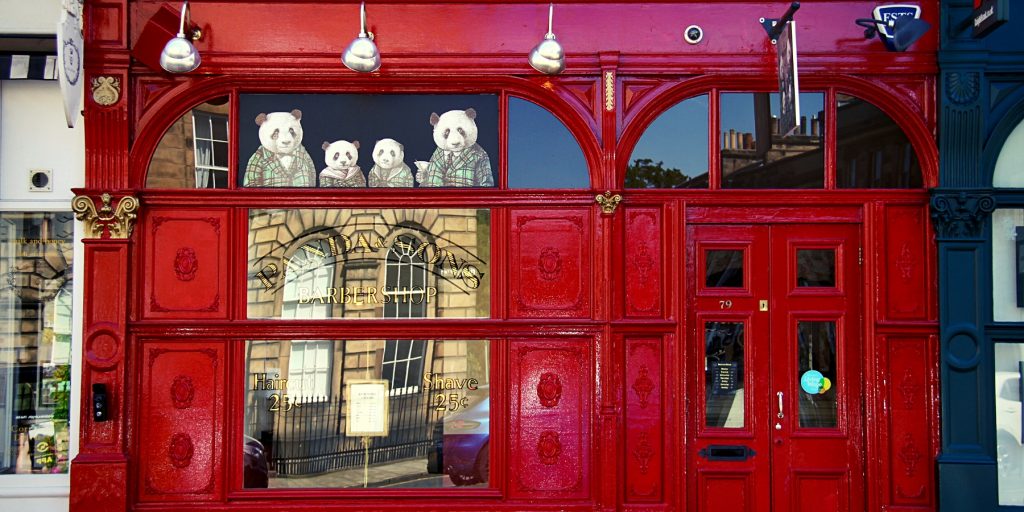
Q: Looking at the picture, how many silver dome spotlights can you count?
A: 3